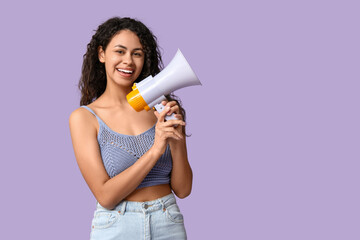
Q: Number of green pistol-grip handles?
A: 0